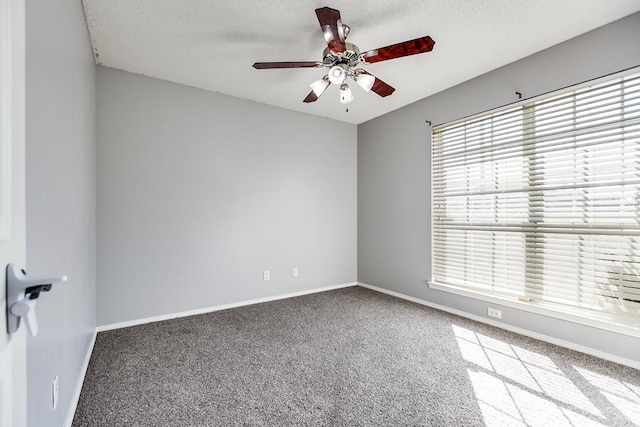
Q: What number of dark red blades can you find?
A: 5